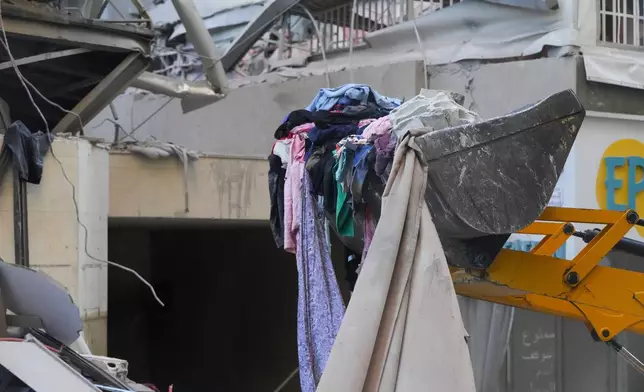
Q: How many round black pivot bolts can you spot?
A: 4